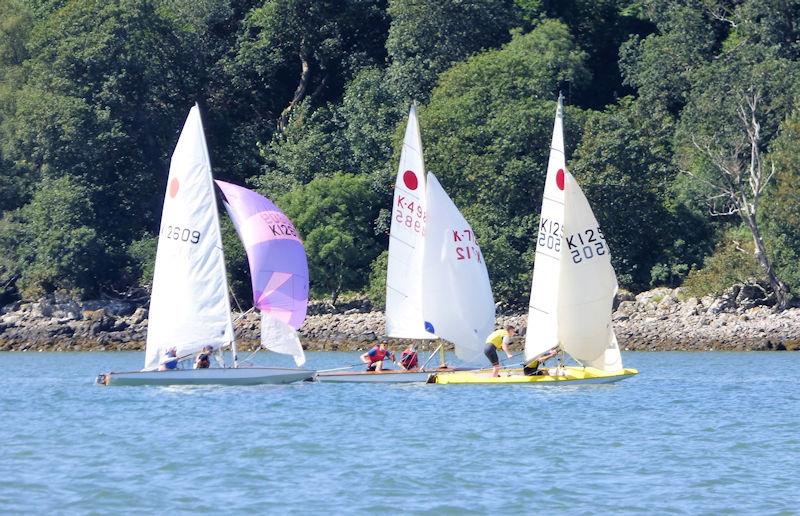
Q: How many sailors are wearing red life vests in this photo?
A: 2